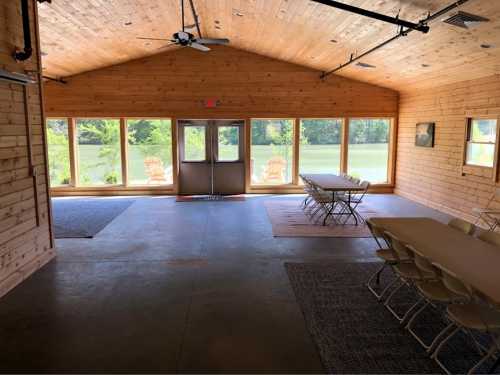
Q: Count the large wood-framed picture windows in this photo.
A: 6